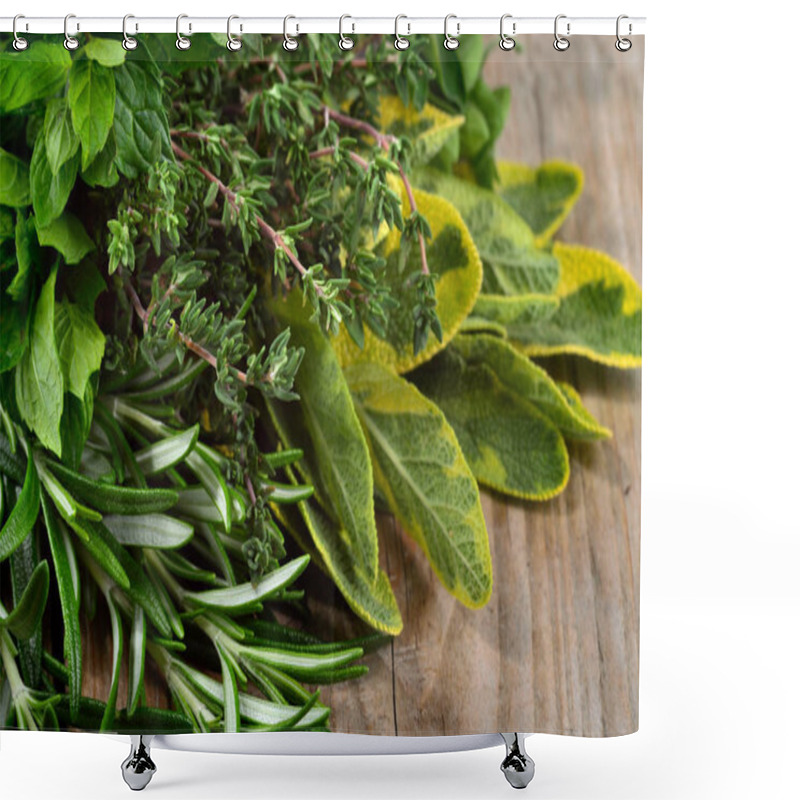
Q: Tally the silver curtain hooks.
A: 12